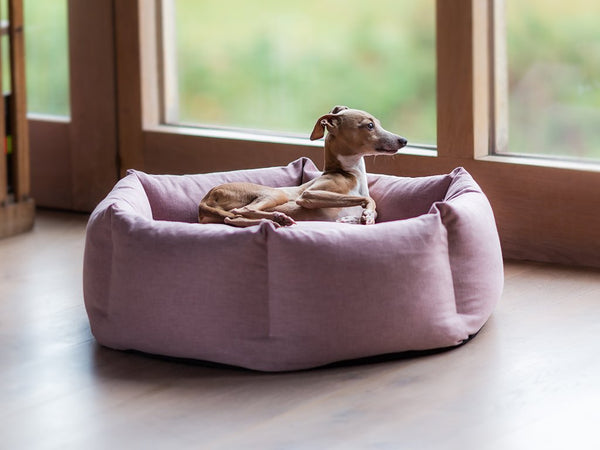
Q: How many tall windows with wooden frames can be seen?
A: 3